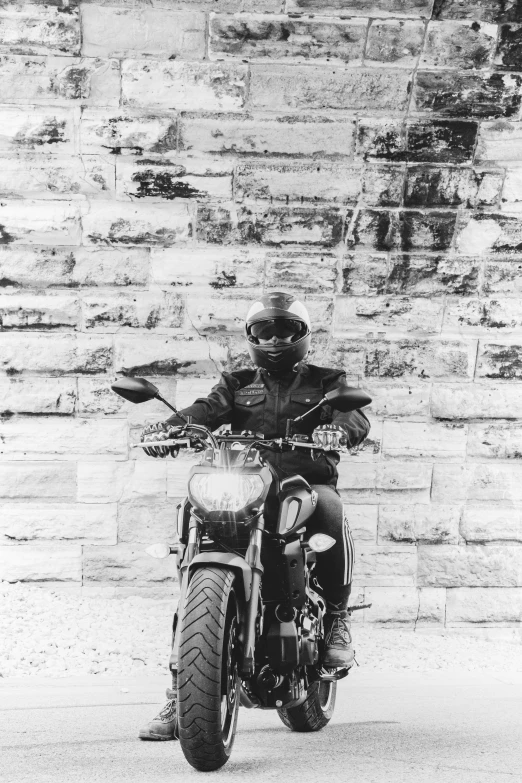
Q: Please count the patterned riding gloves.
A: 2